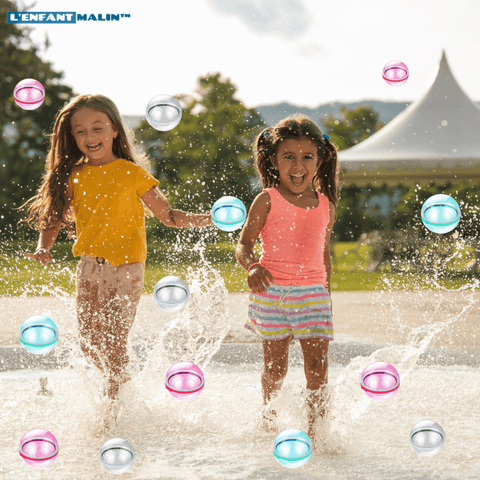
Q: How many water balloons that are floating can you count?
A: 13